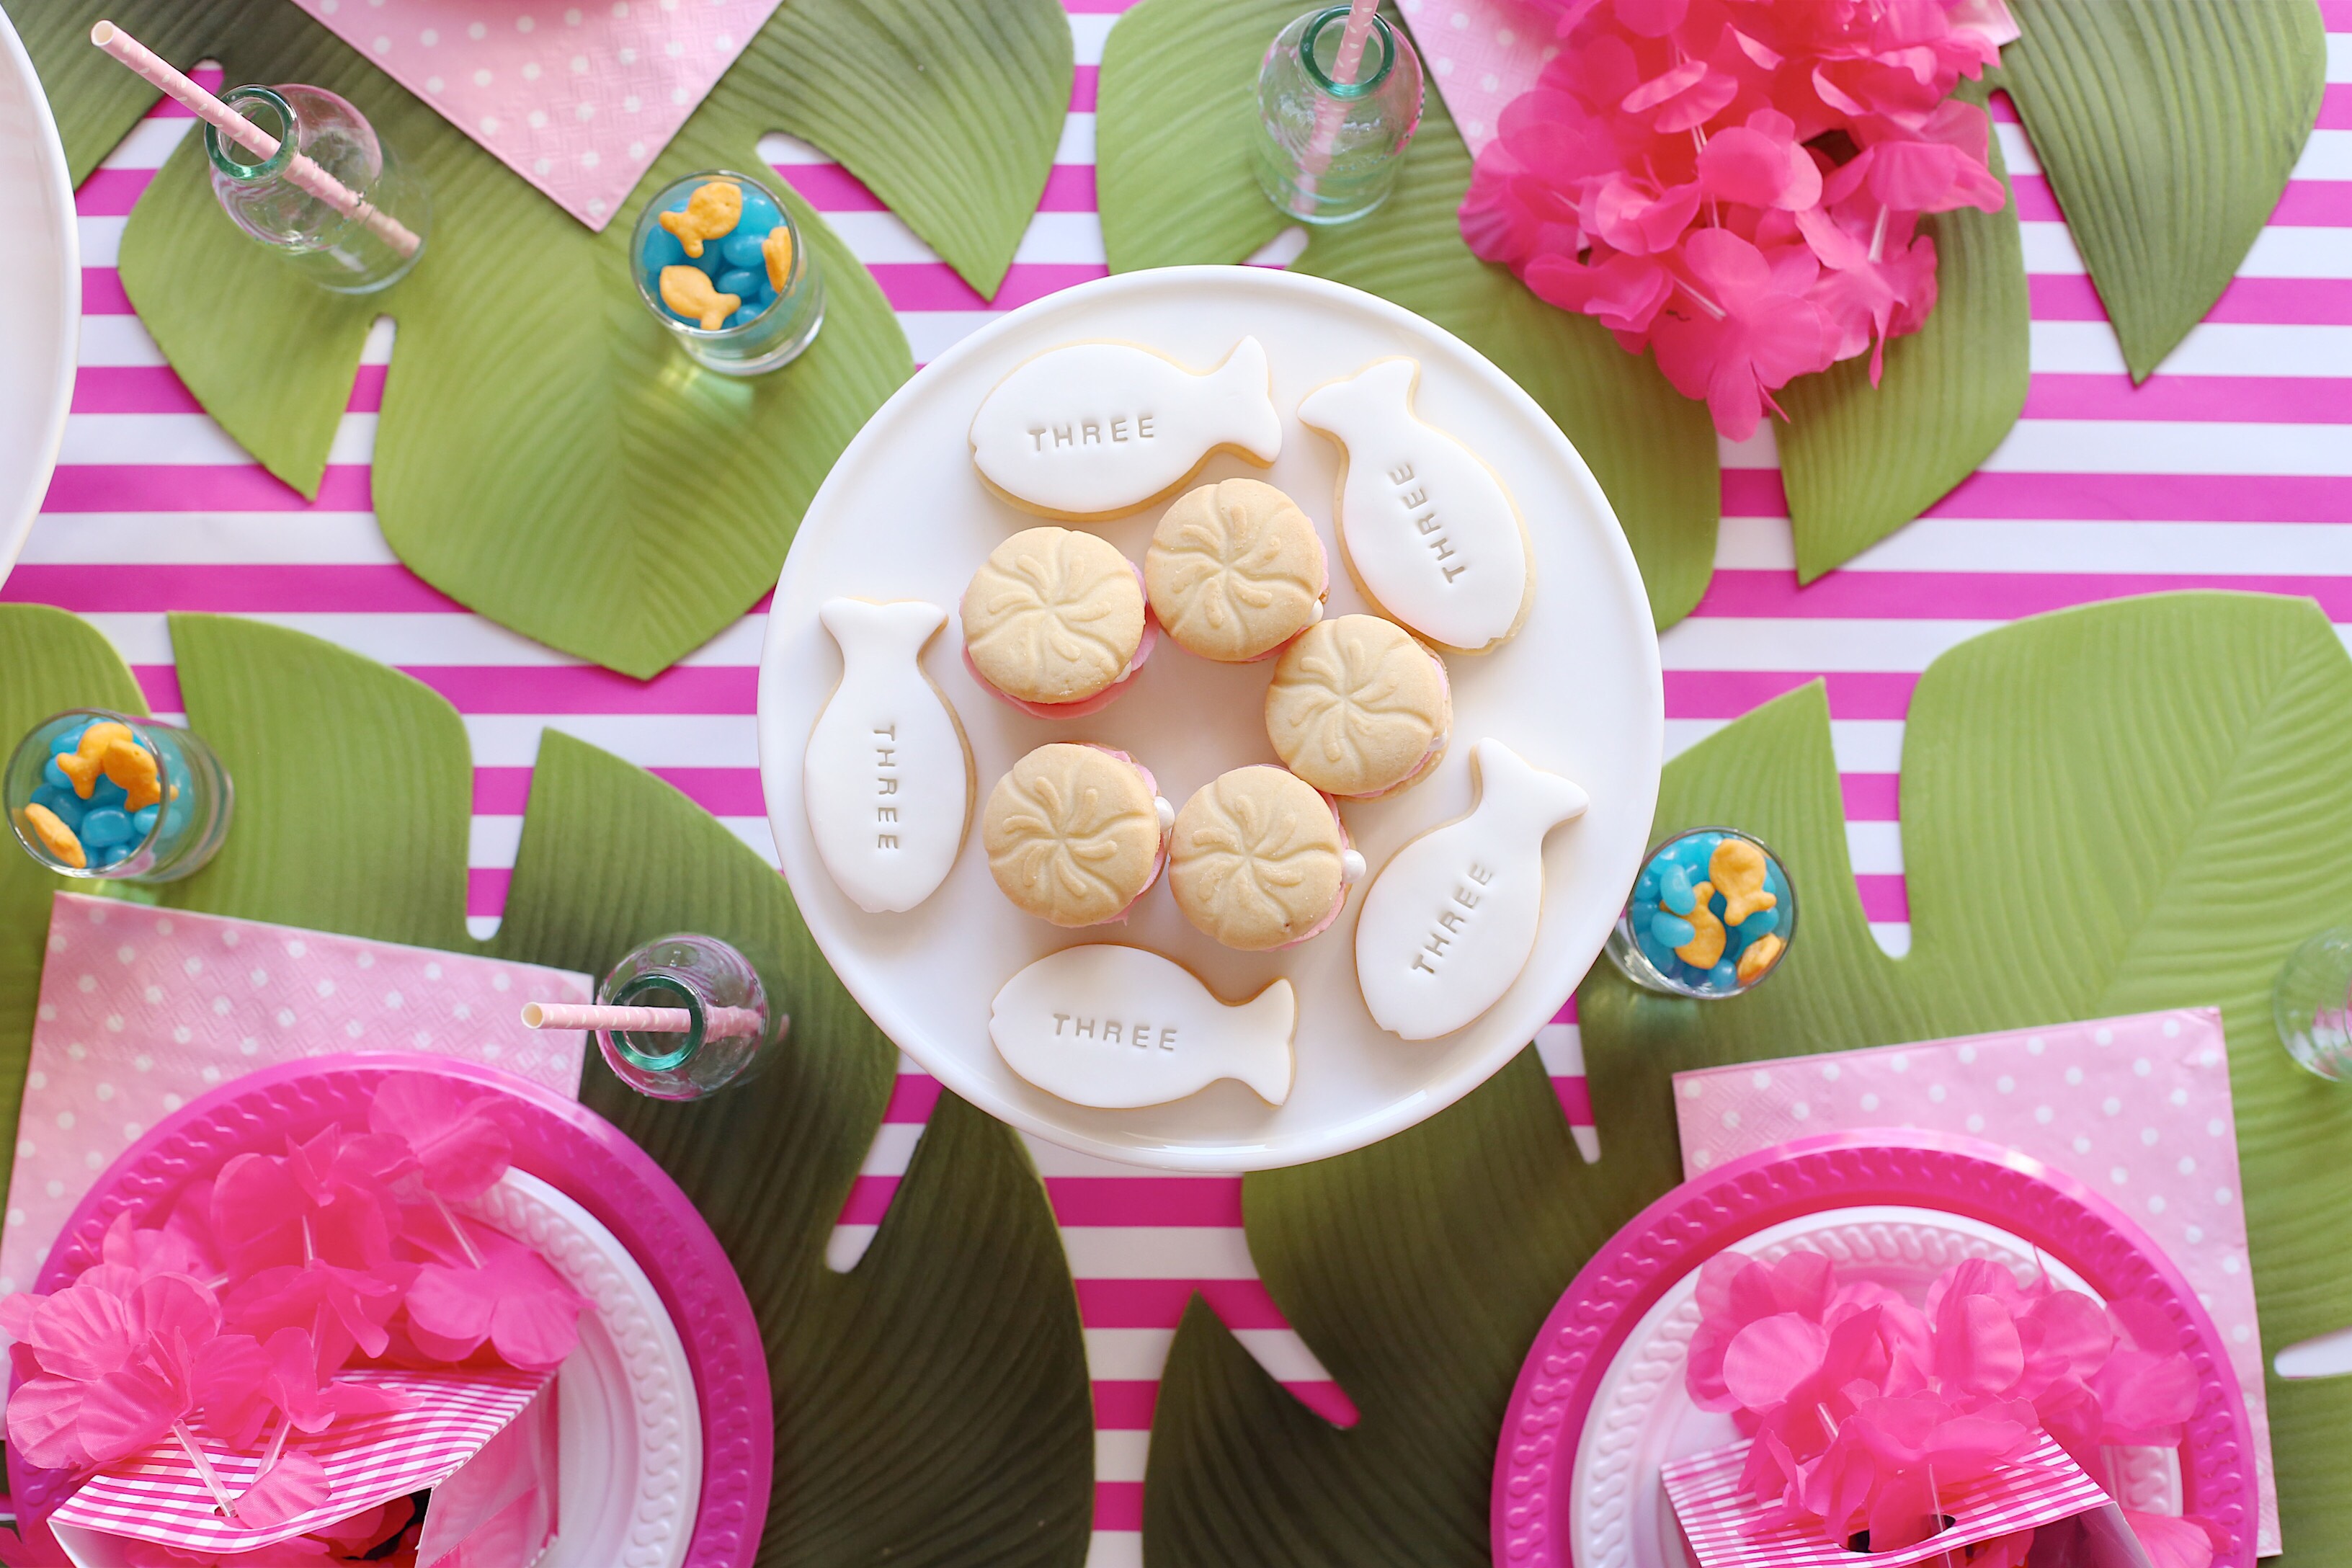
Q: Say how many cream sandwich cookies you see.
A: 5